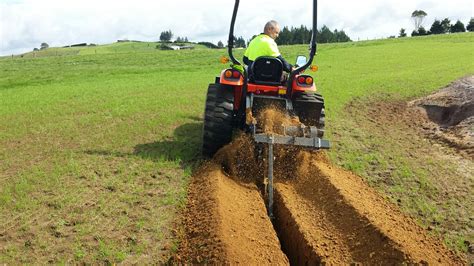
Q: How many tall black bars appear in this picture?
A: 2